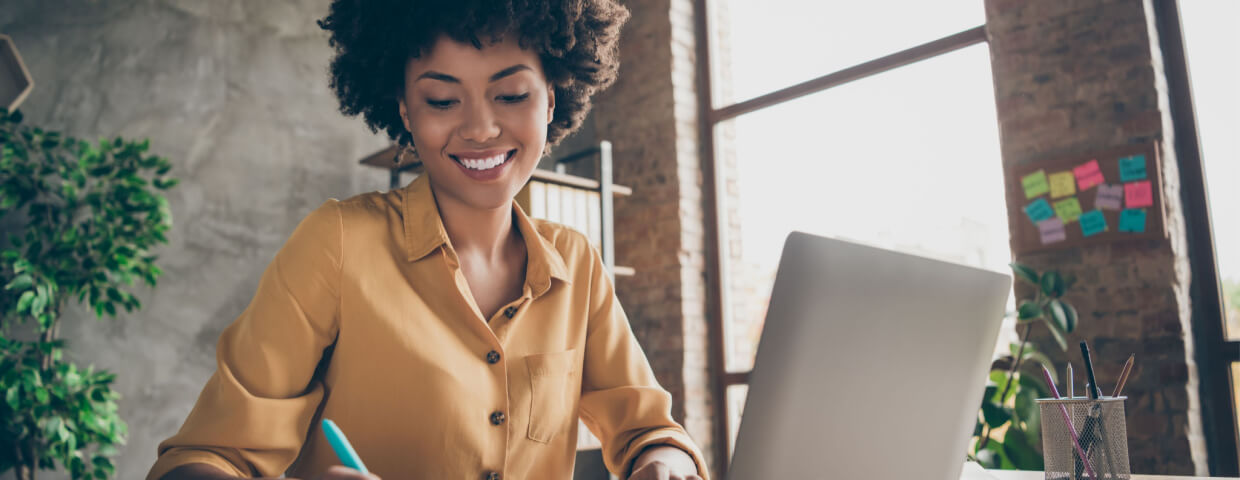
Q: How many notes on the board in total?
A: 11